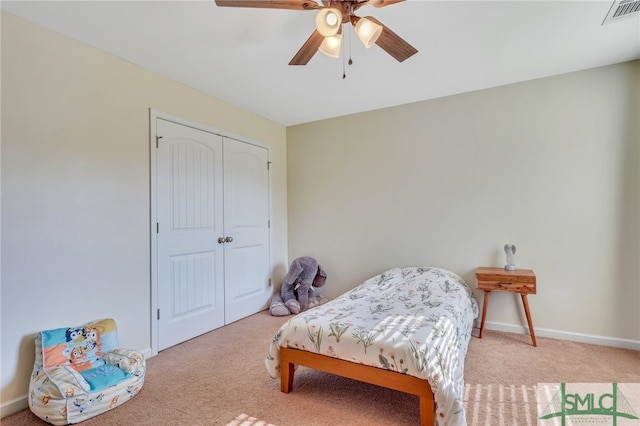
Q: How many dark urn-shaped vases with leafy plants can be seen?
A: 0